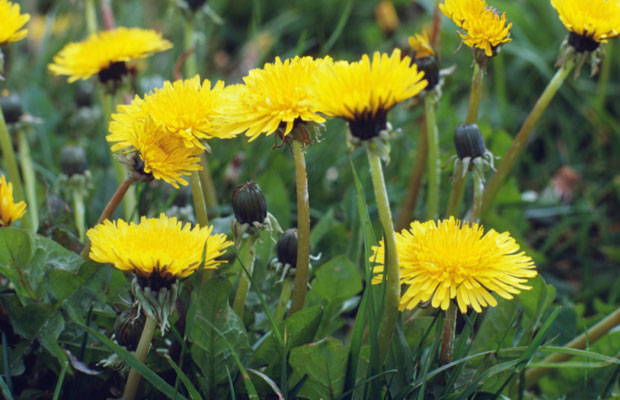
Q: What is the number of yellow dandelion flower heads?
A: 11